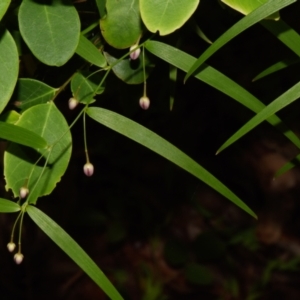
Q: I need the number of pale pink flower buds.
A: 7